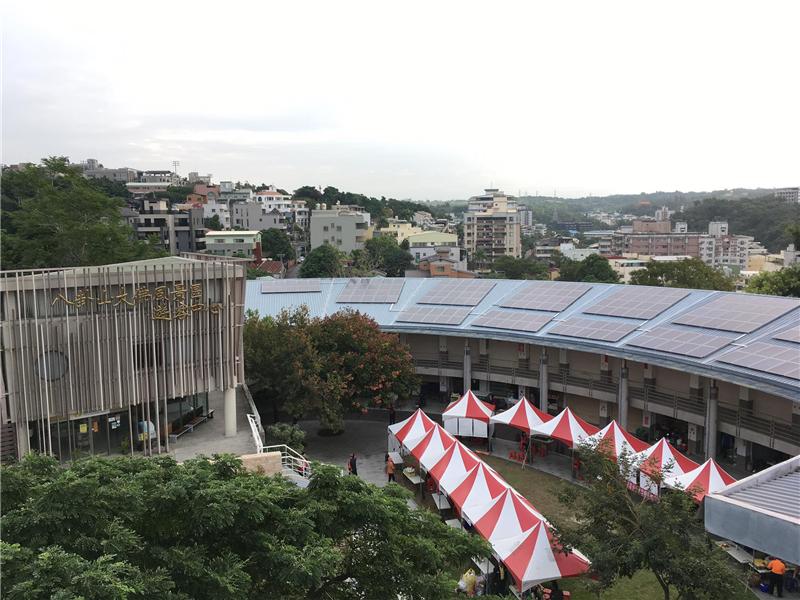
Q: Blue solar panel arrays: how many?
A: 12